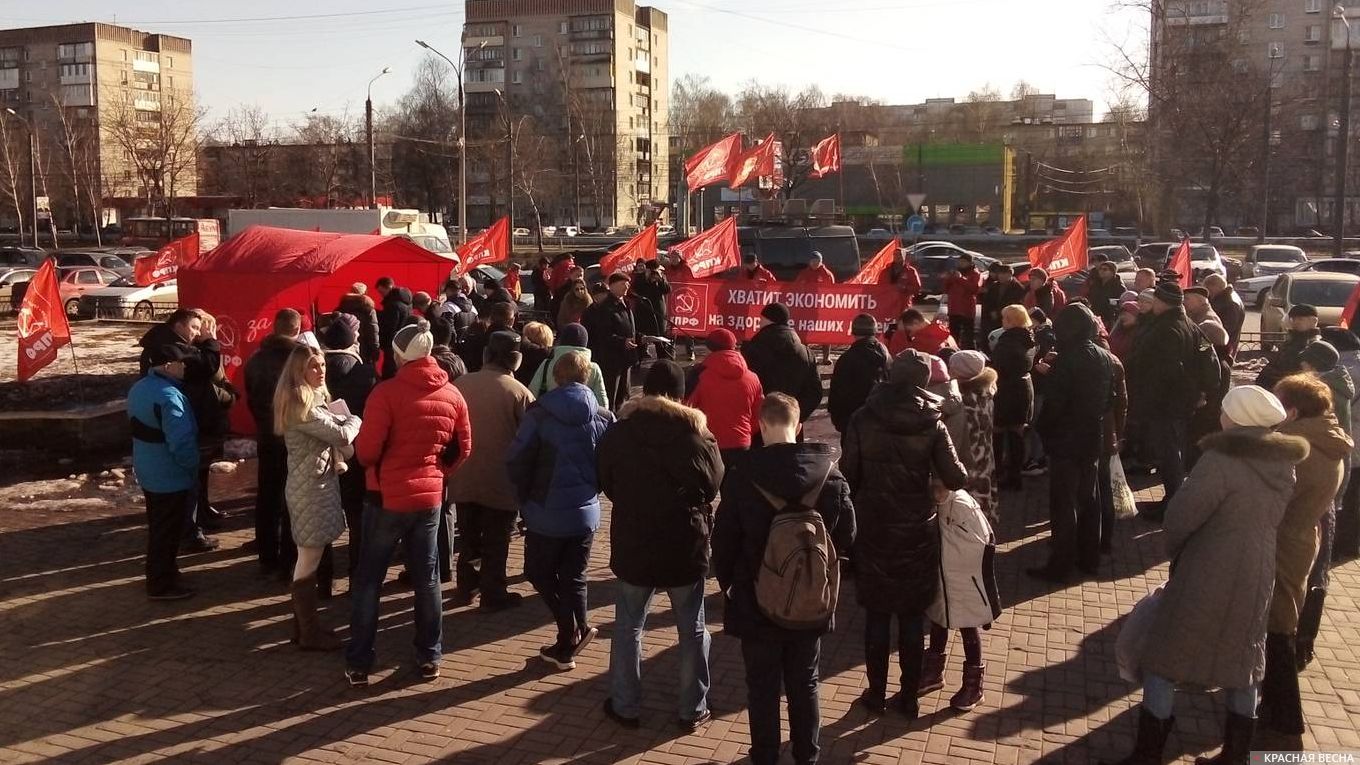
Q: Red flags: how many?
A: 12